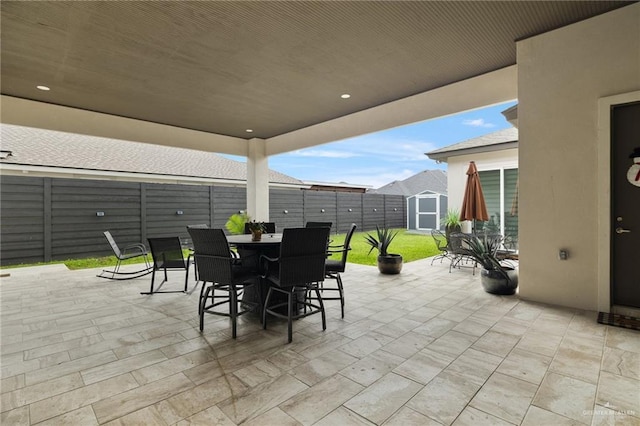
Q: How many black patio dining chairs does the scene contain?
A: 6